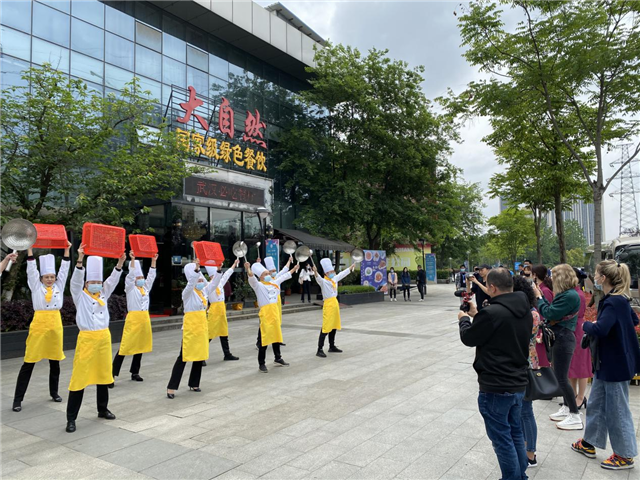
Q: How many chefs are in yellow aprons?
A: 8